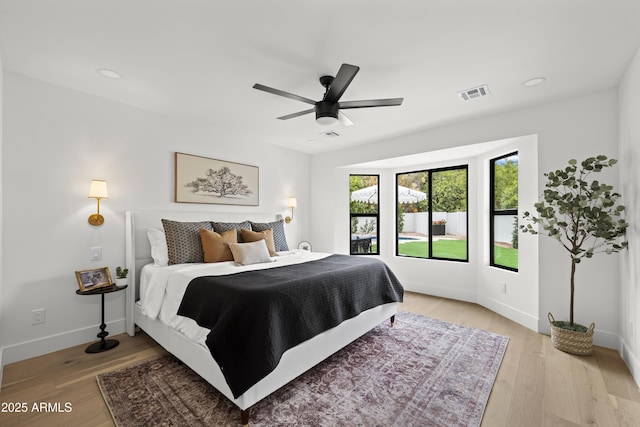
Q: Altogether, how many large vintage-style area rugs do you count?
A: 1